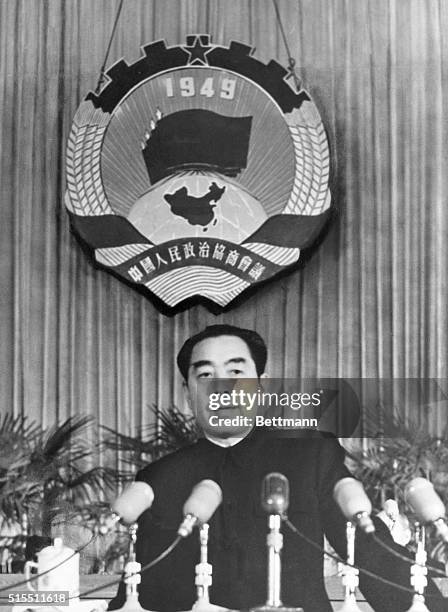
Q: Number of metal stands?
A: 5